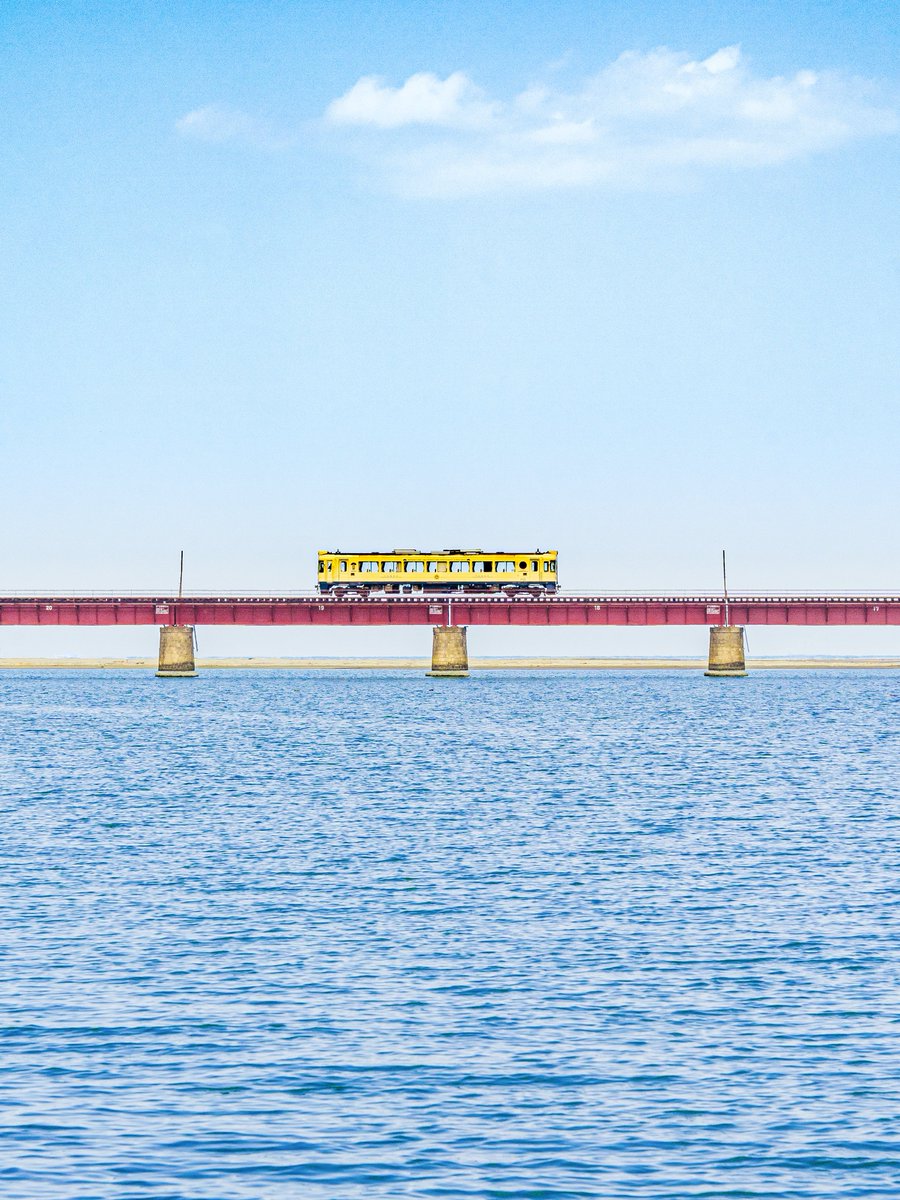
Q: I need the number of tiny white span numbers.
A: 4